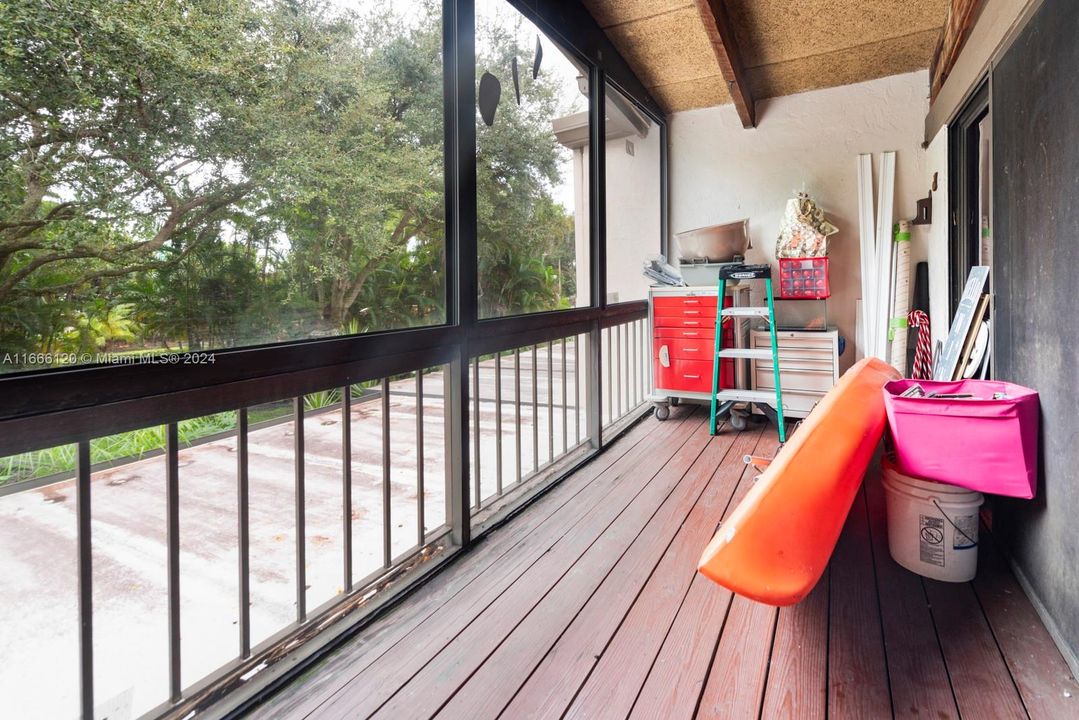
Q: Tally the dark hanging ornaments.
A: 3